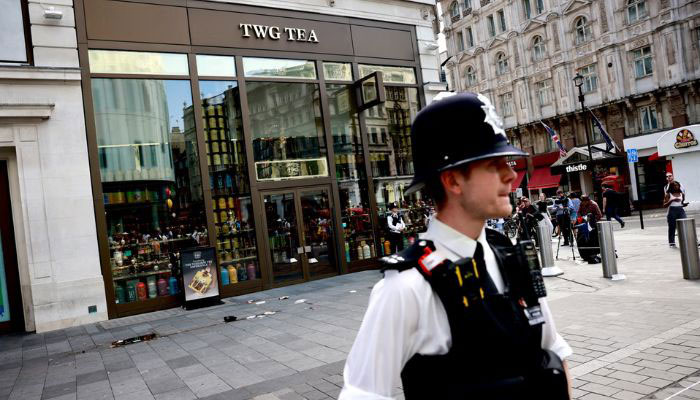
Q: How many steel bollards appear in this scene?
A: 3